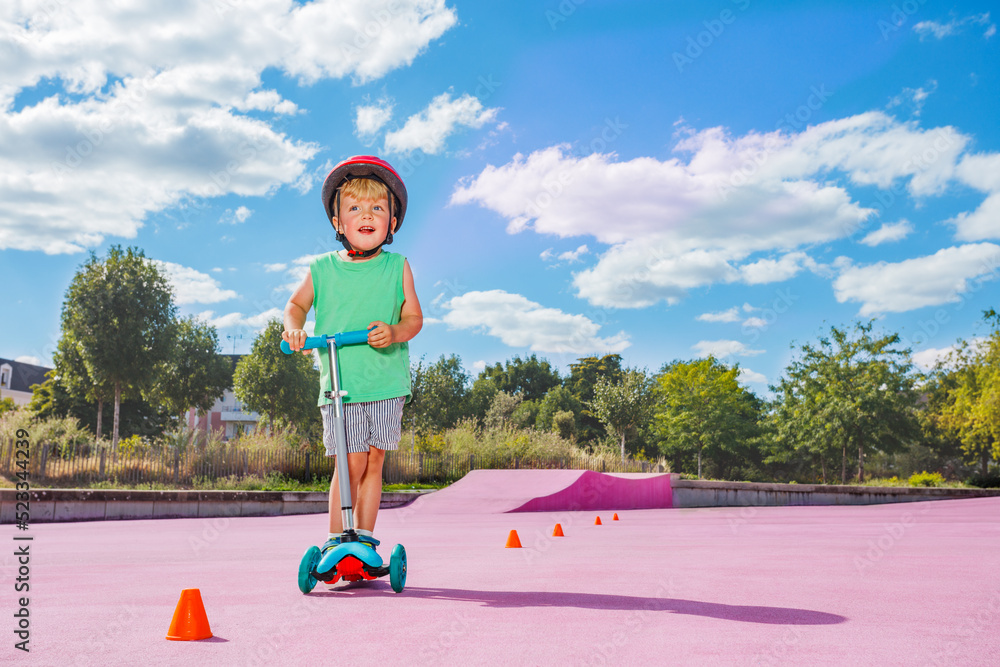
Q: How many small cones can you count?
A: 5